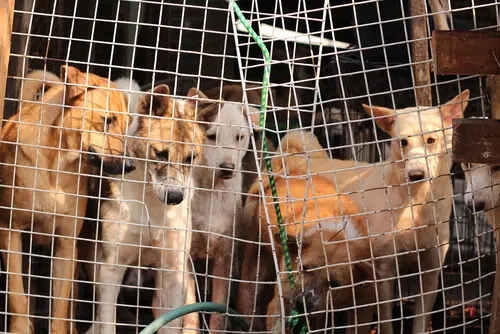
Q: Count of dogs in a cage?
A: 6